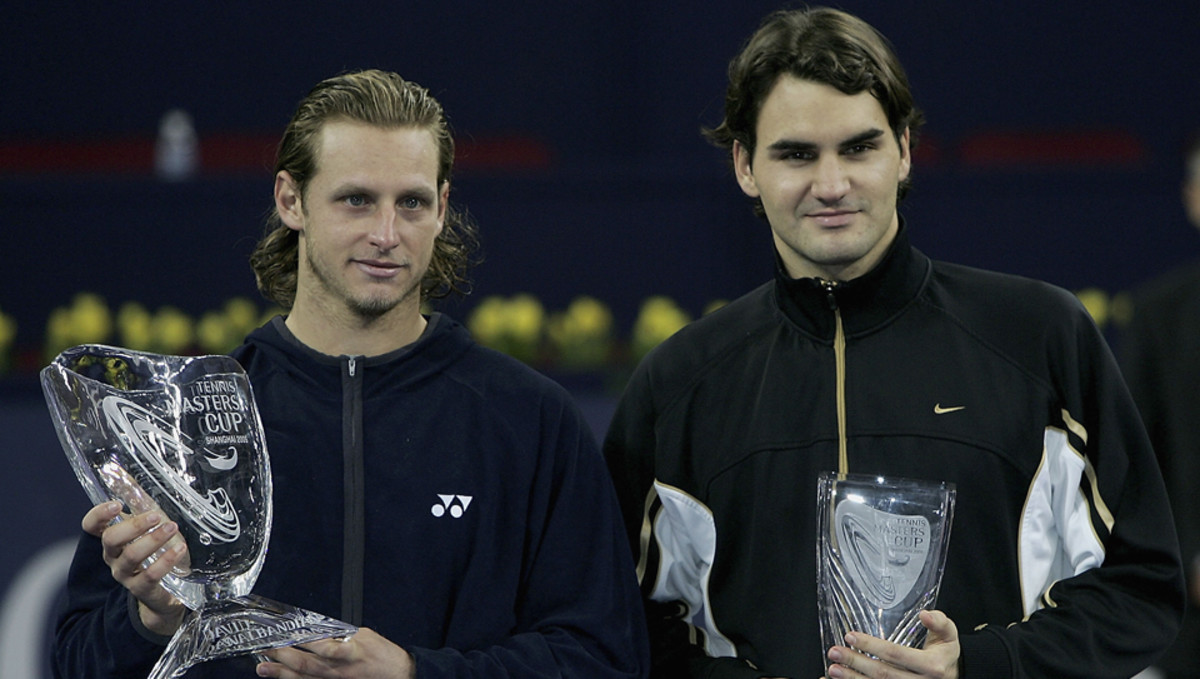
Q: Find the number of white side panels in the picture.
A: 2